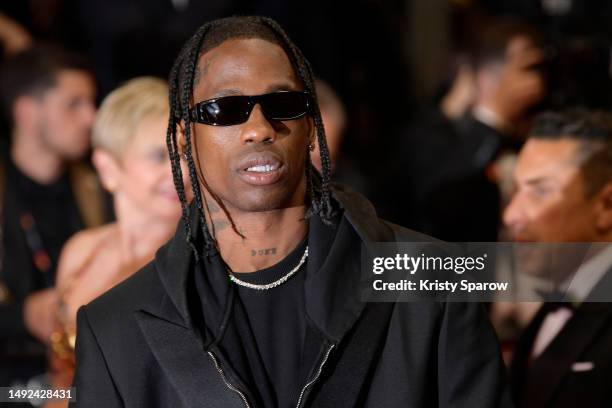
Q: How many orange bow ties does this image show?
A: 0